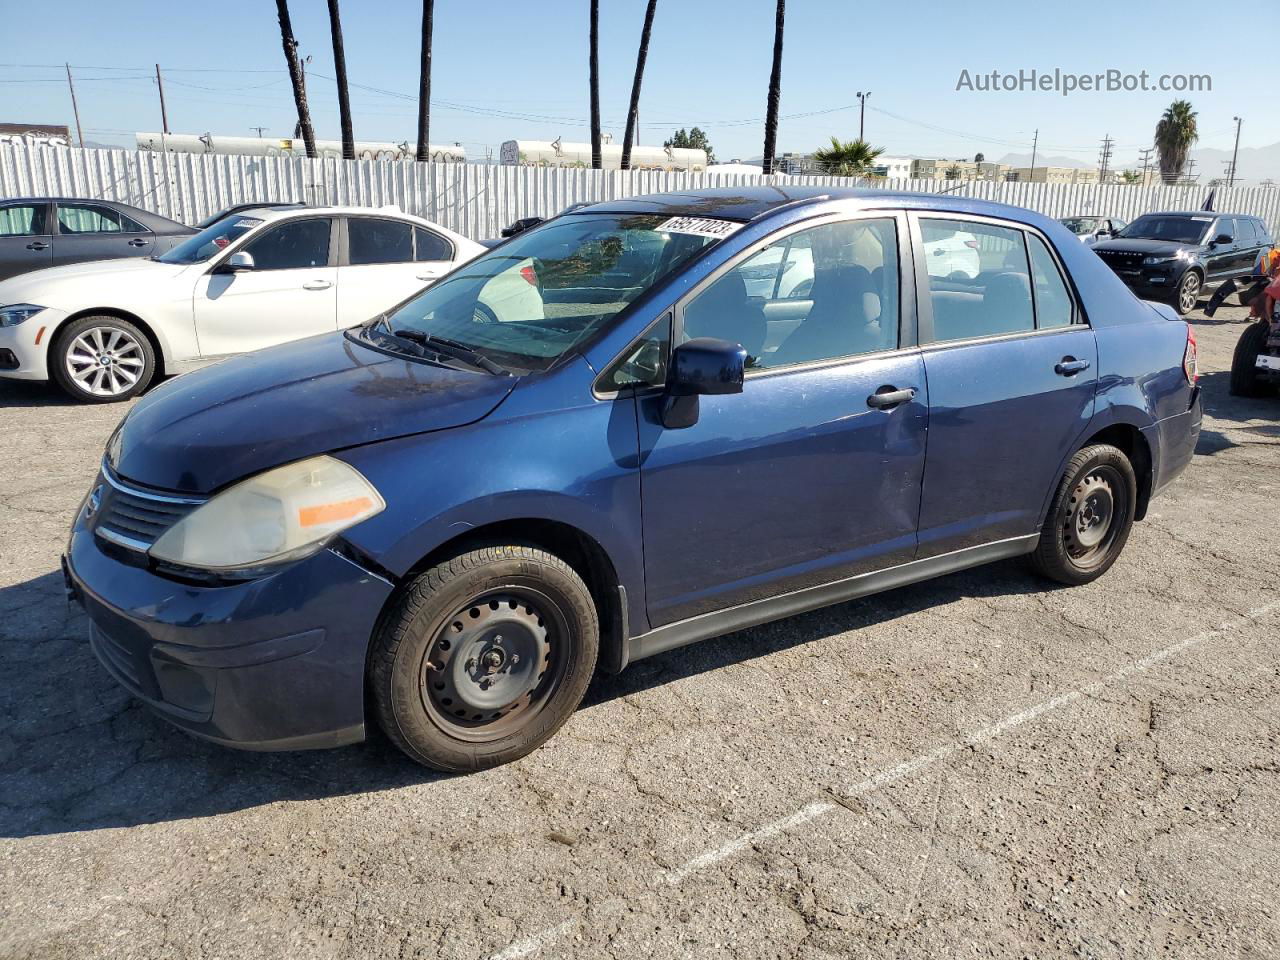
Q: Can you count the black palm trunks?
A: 6